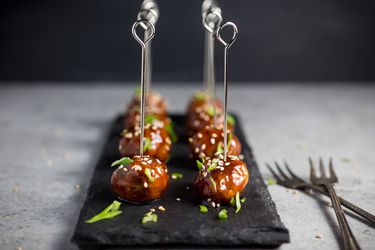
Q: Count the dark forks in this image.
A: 2